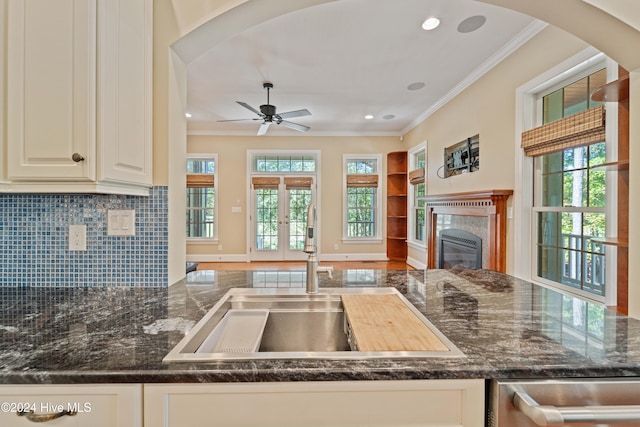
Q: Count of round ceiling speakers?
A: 3